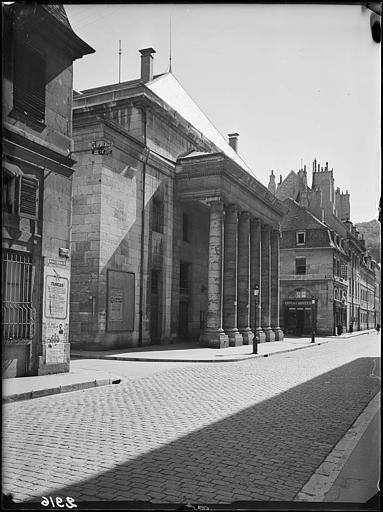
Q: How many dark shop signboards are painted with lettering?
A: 1